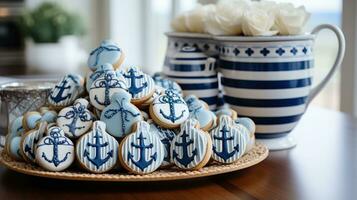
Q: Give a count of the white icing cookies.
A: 4